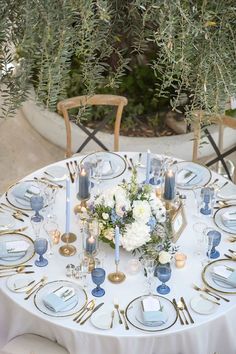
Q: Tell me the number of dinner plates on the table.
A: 8